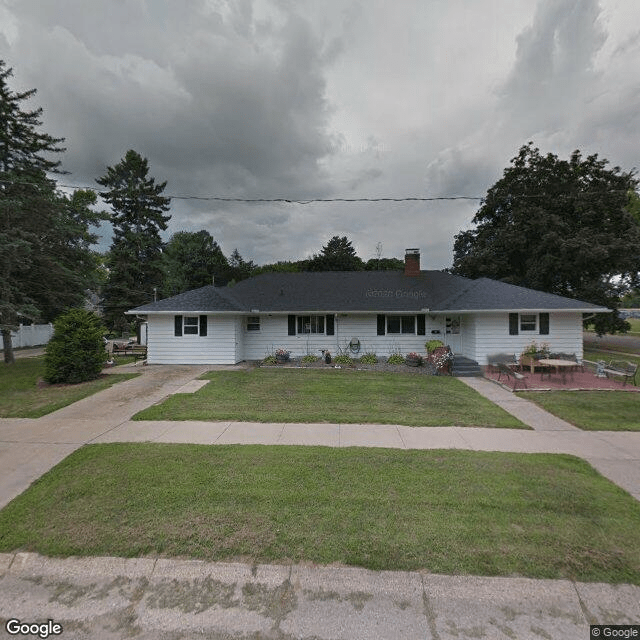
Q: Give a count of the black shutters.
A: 8